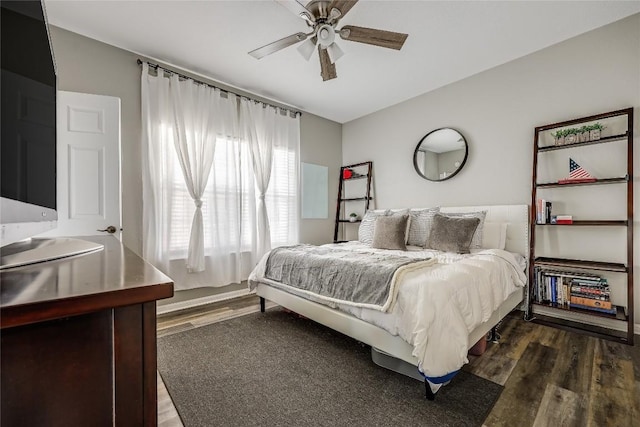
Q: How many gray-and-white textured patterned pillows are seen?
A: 3